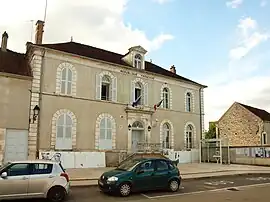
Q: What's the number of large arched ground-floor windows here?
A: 4